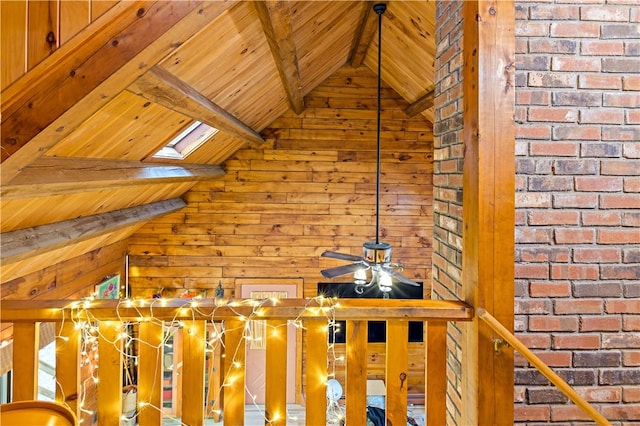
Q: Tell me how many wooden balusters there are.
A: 11